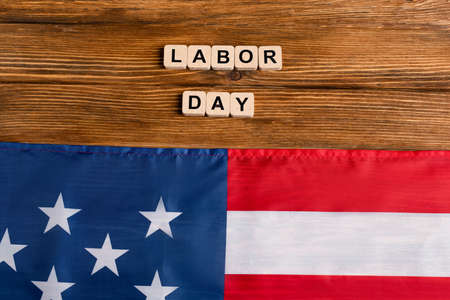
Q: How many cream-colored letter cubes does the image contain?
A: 8